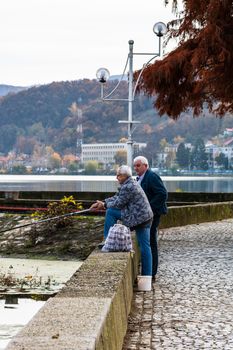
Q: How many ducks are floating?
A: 0